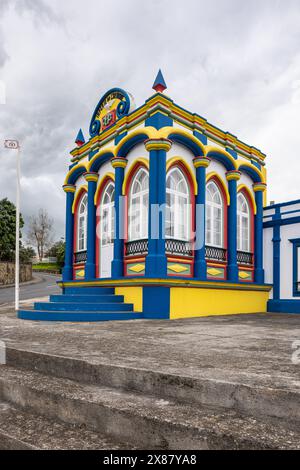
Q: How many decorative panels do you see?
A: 5